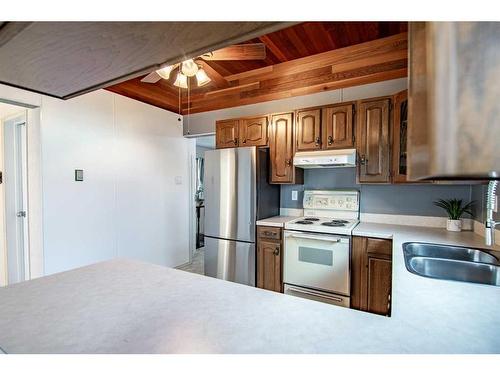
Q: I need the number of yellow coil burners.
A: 0